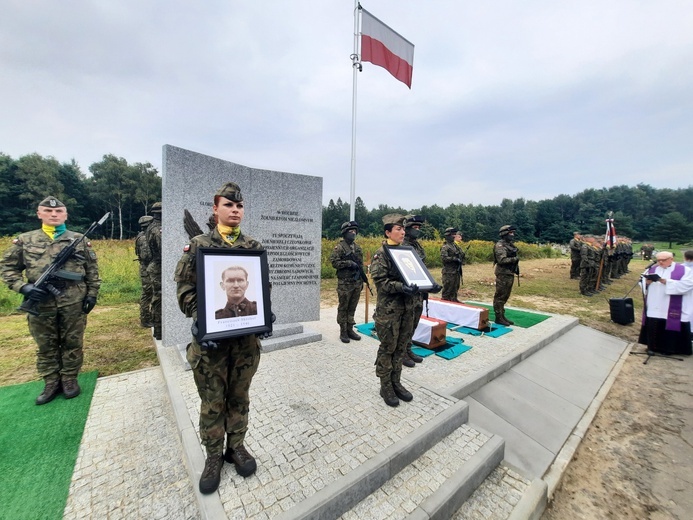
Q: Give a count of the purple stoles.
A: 1